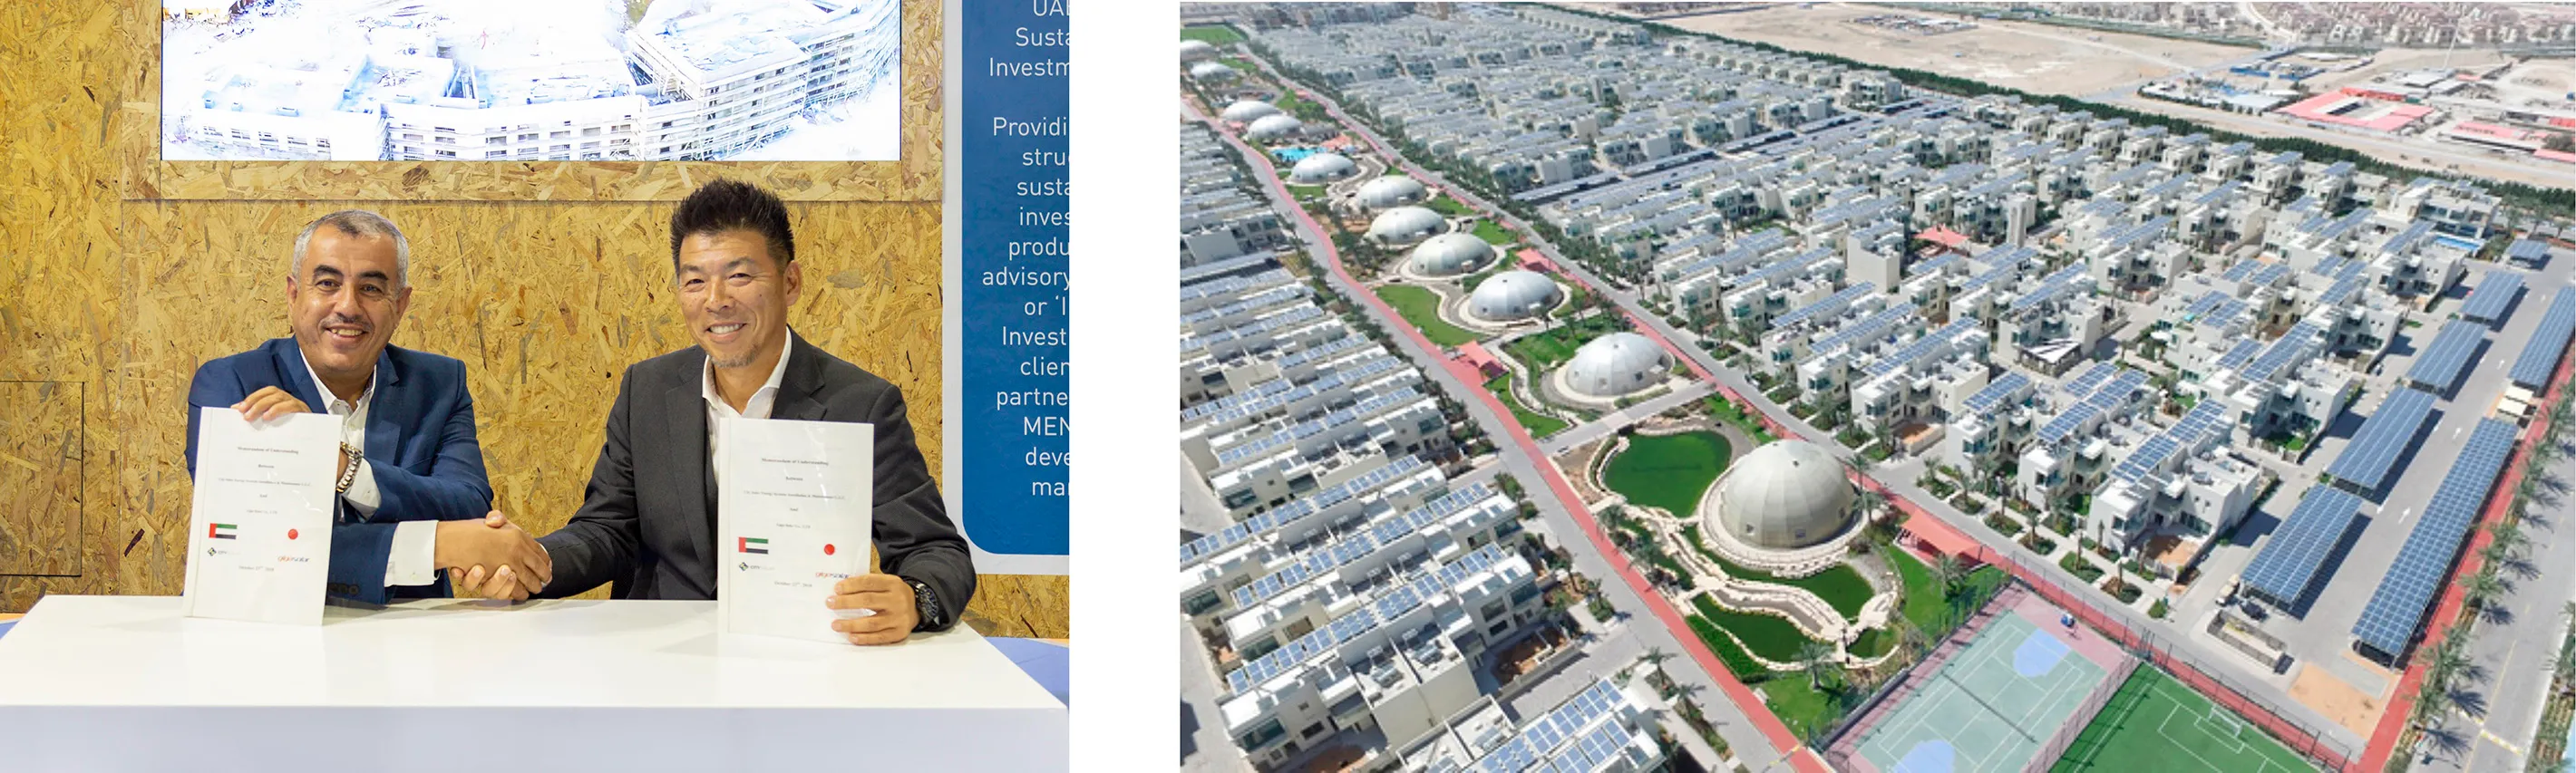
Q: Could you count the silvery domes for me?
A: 11